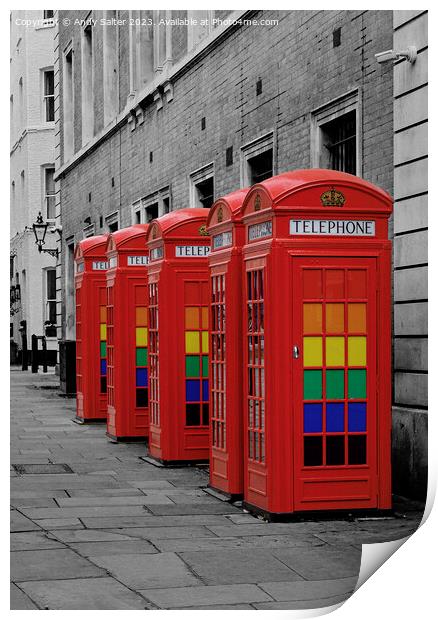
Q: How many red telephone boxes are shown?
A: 5